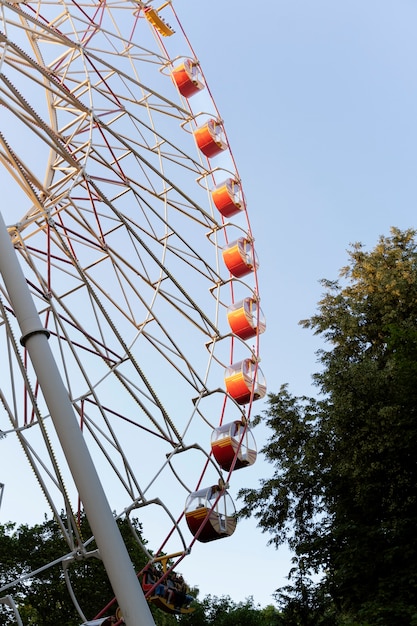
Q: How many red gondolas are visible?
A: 8